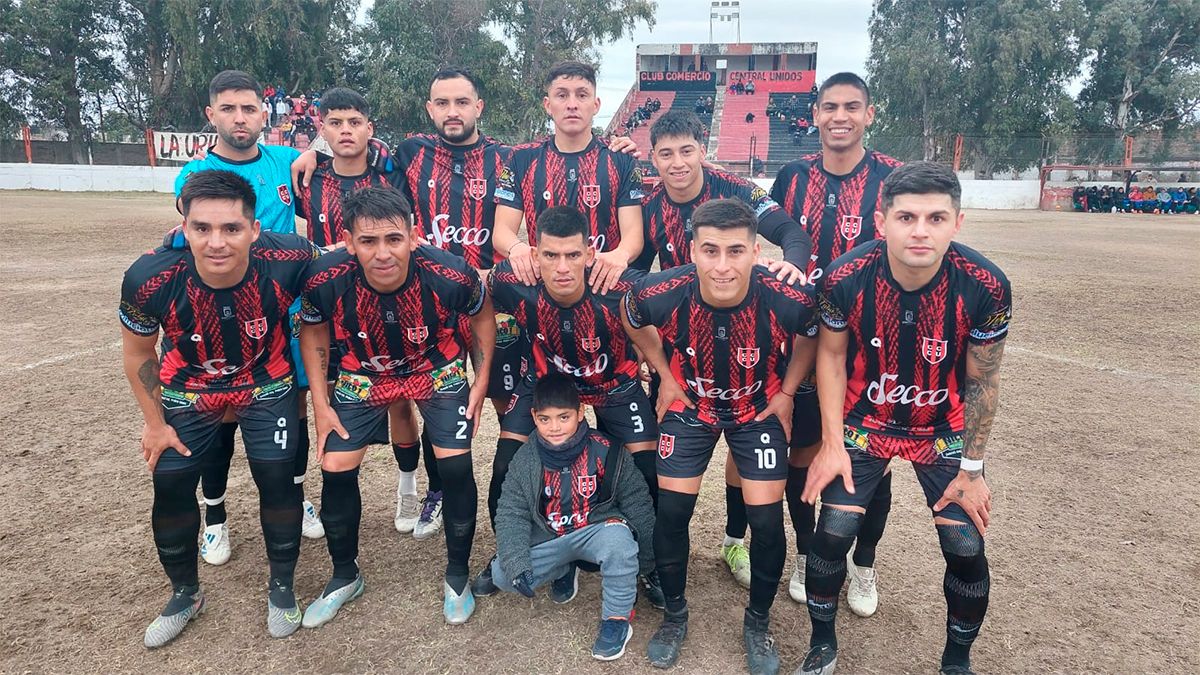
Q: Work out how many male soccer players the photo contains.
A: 11